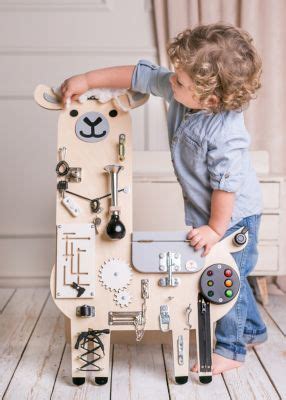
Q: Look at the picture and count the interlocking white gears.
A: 2